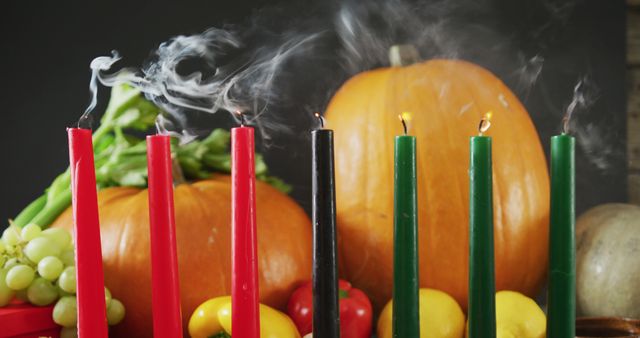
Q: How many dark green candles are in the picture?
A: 3